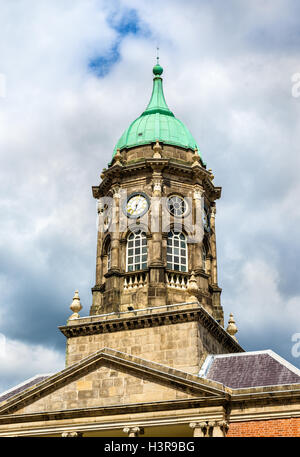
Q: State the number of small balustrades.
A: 2